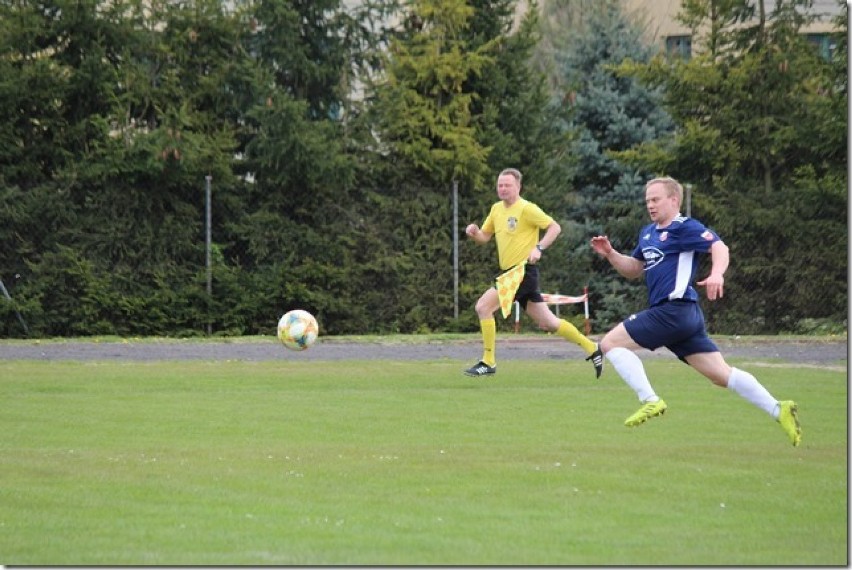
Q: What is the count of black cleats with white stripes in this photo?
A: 2